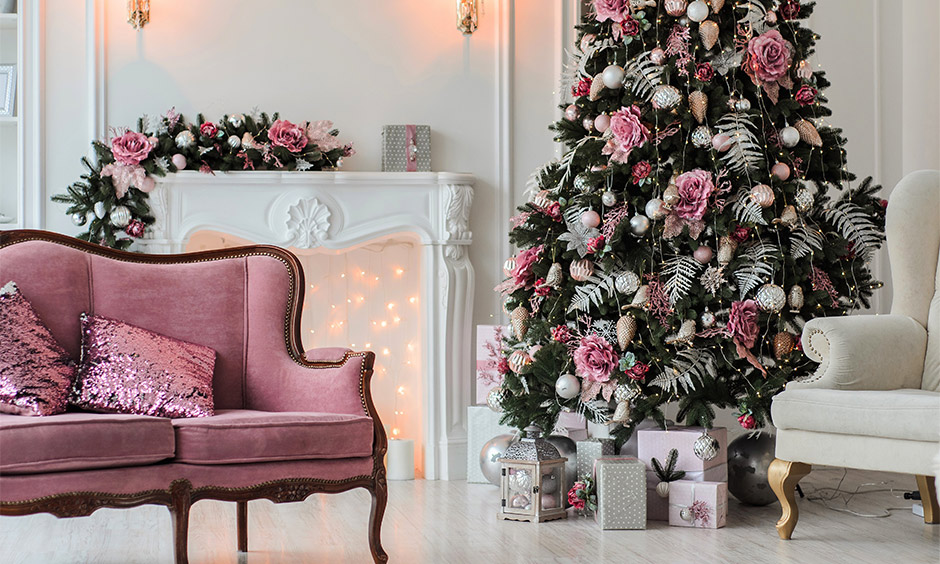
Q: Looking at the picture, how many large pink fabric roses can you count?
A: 9